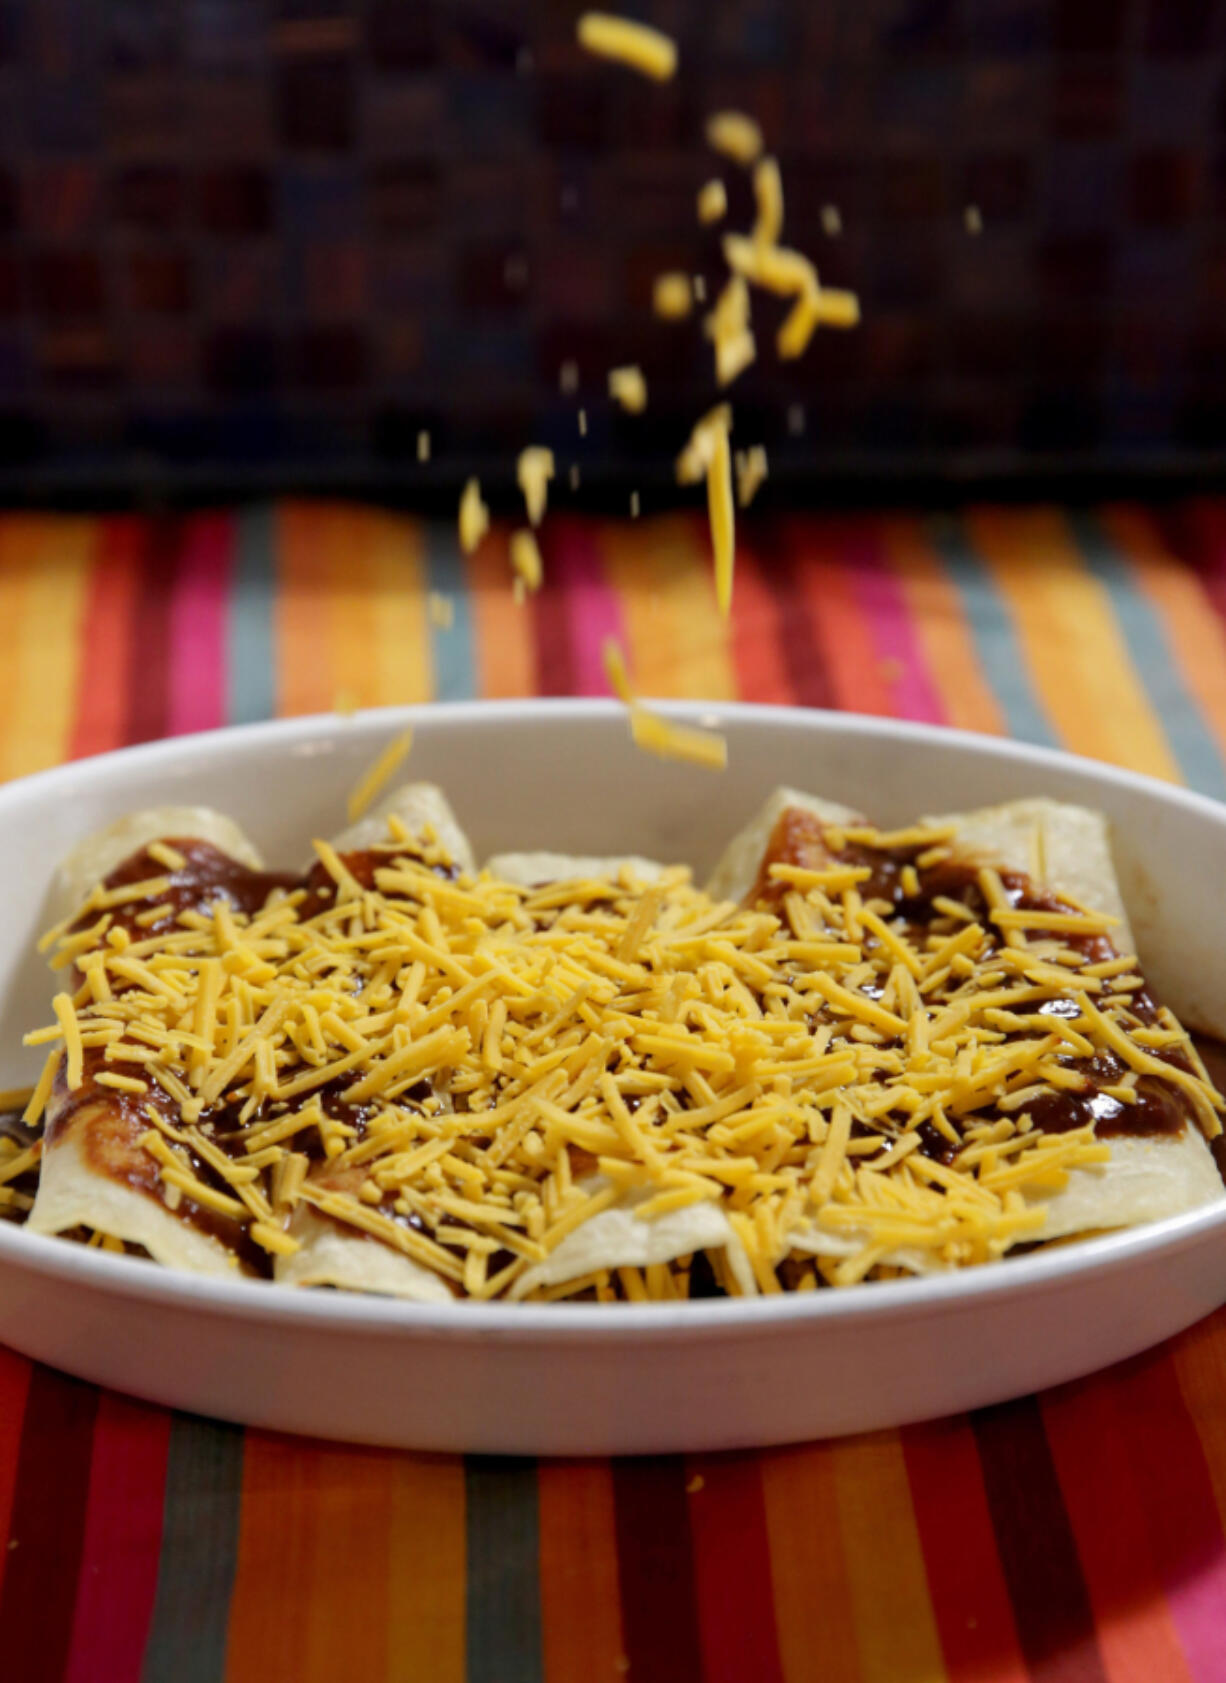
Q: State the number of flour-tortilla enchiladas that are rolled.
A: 5